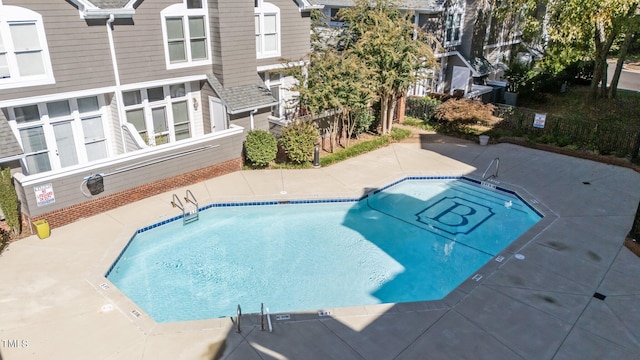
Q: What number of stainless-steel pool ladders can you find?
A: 2